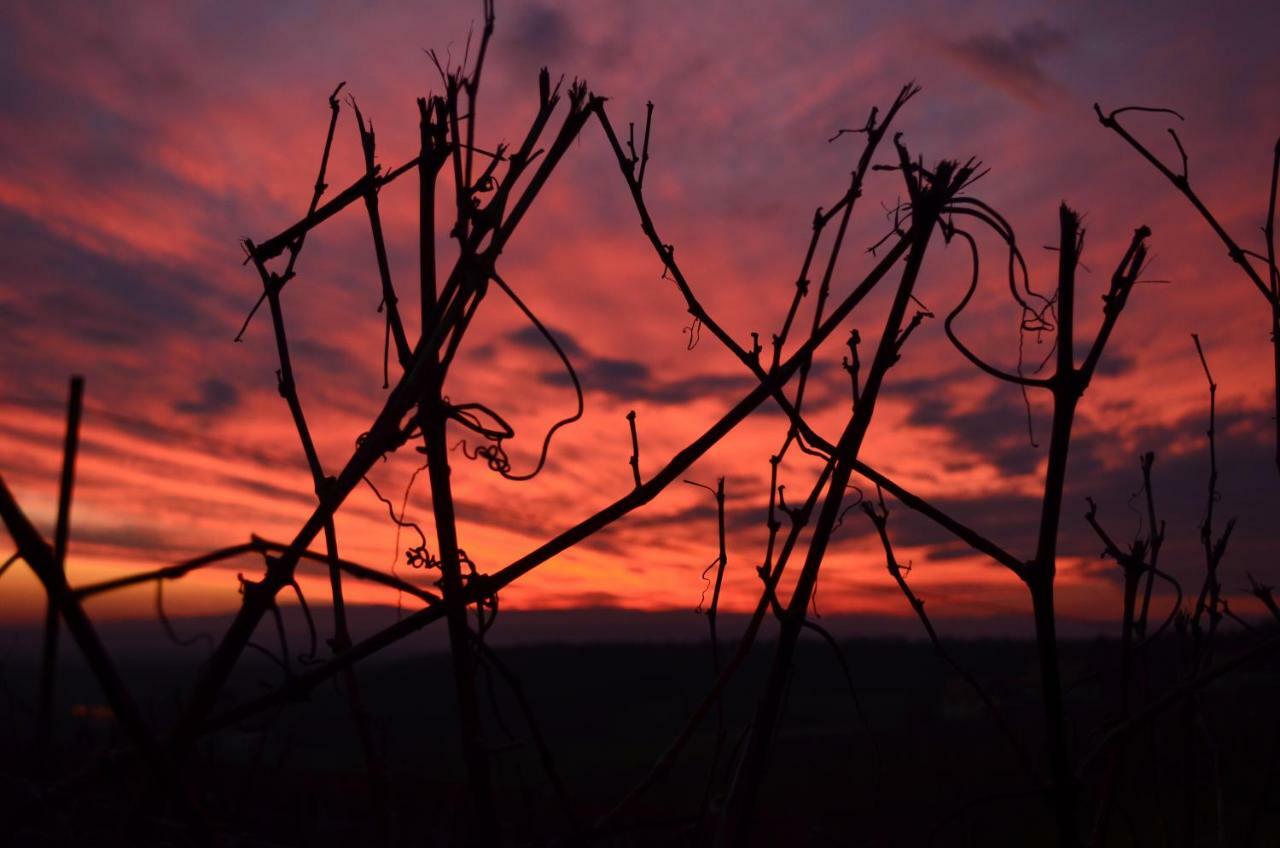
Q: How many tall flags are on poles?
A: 0